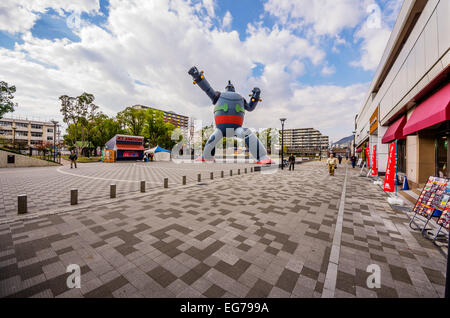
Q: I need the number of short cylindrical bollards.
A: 13